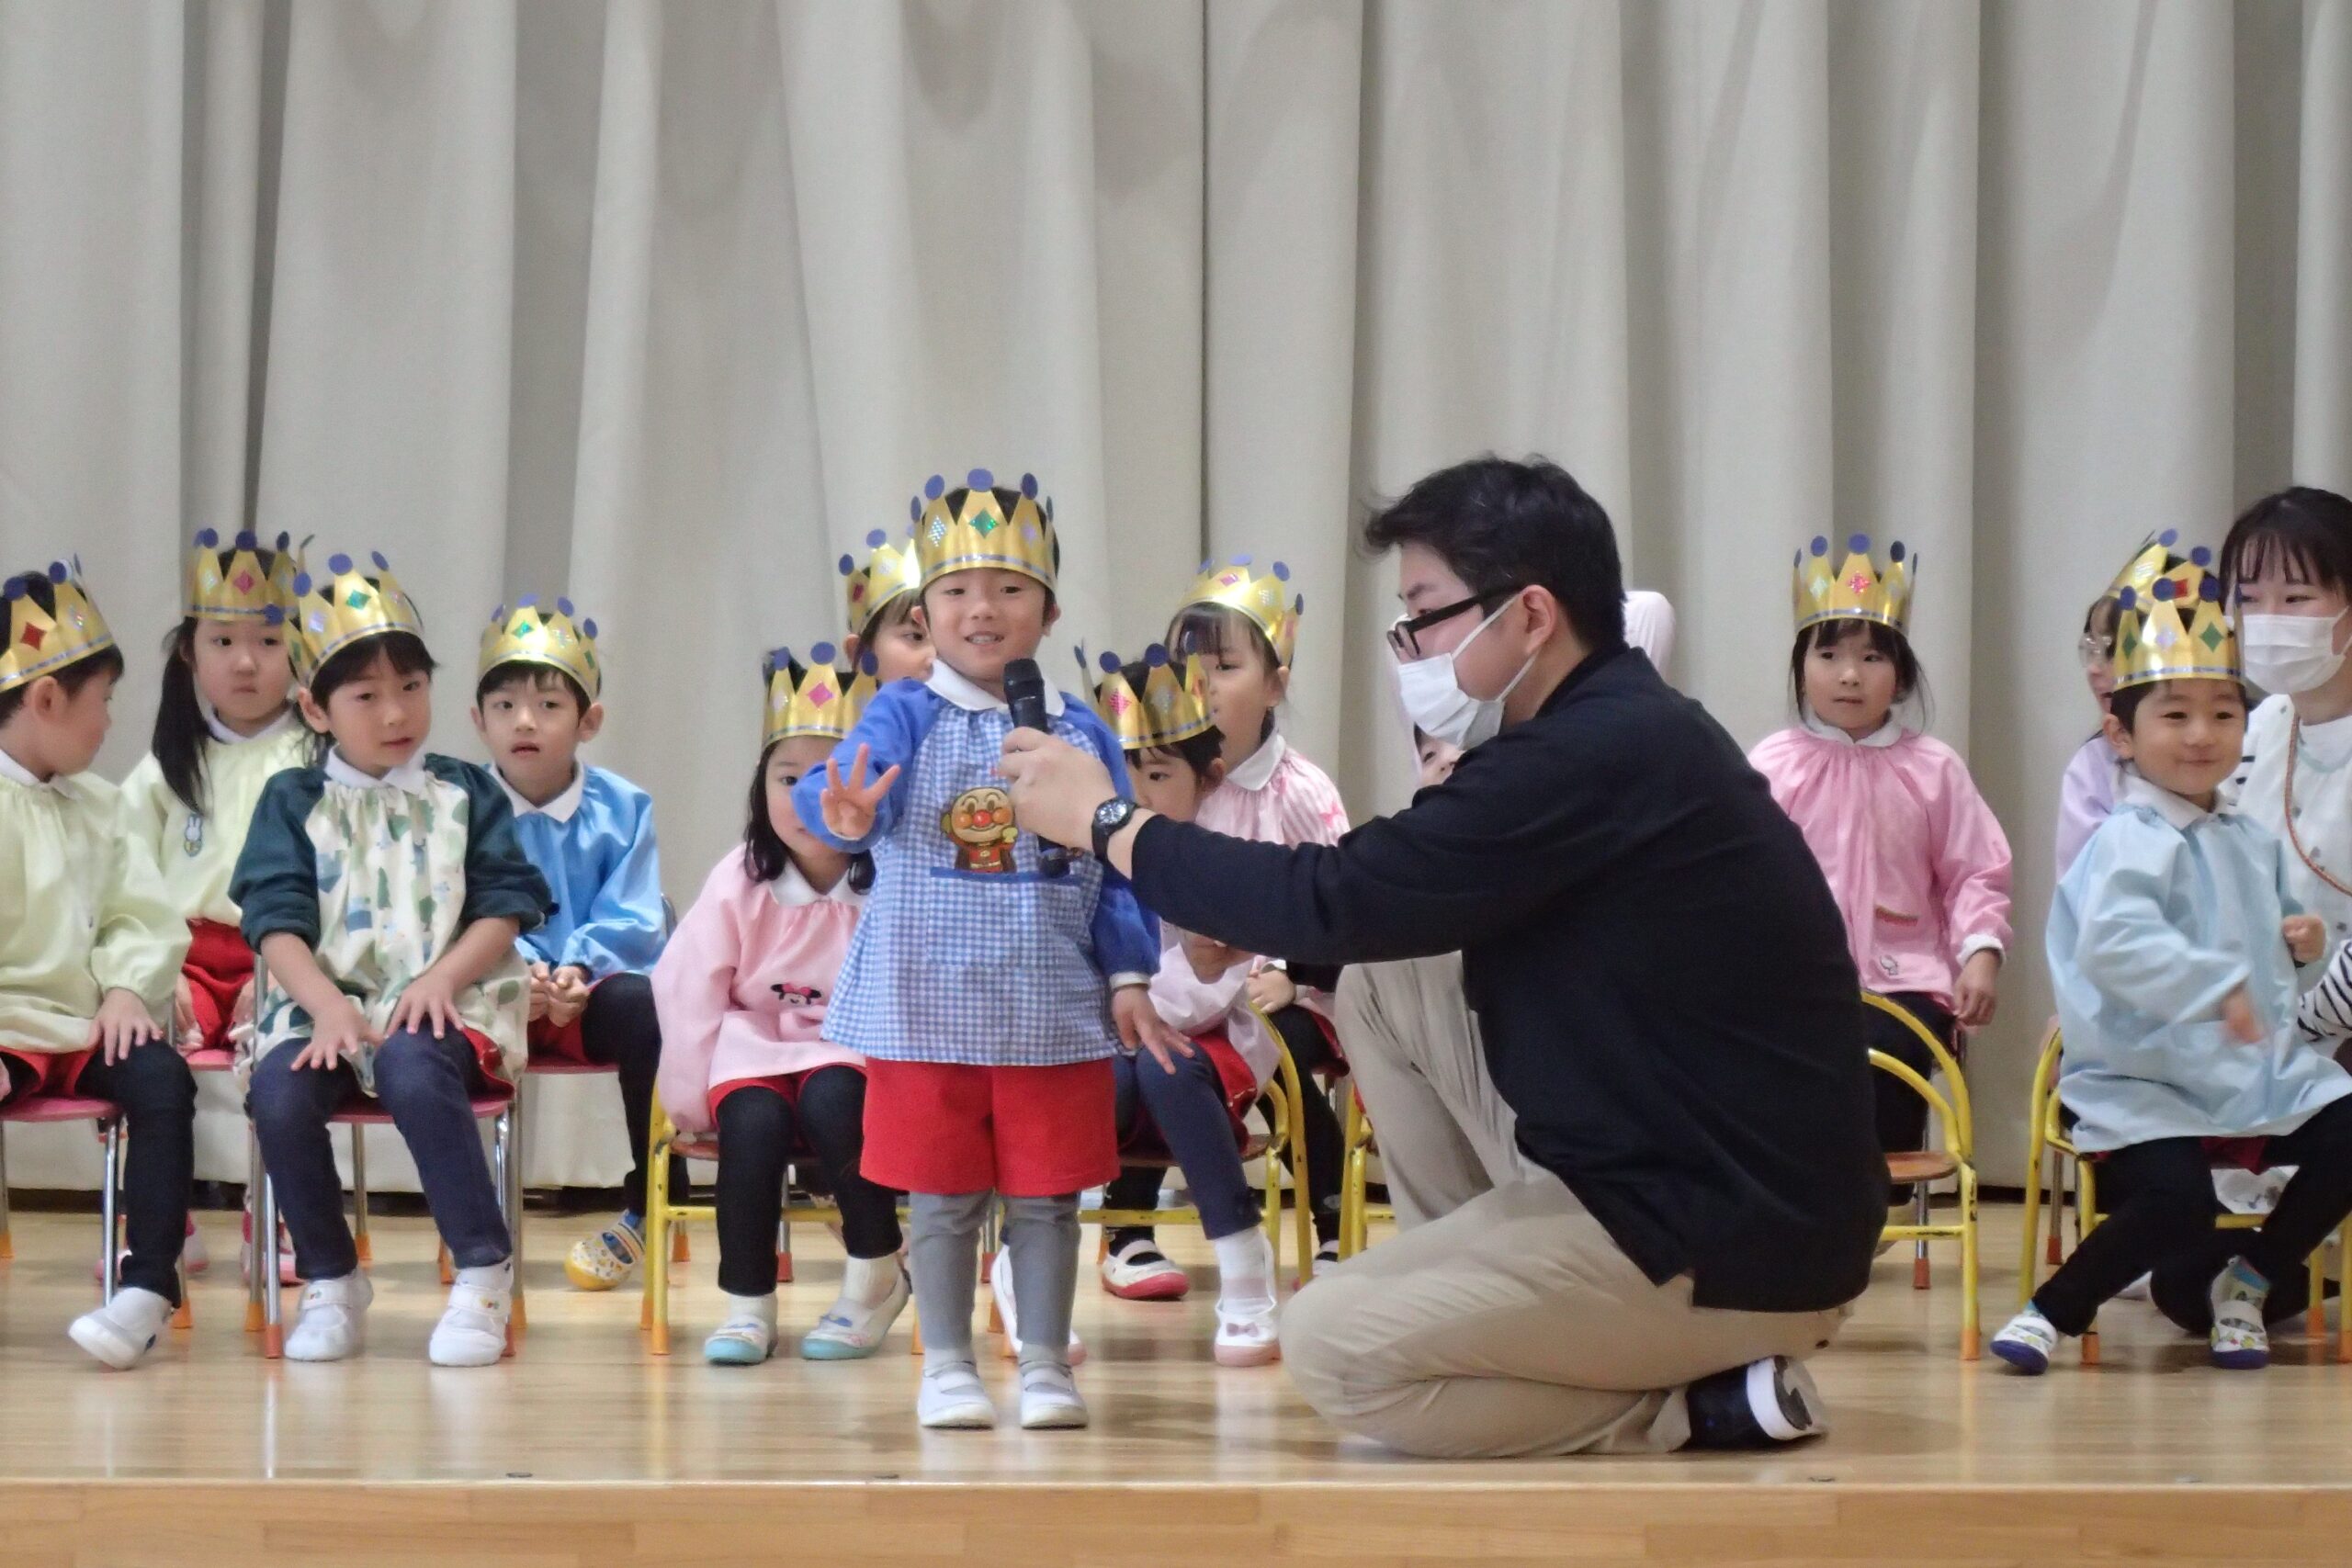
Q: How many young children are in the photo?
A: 13